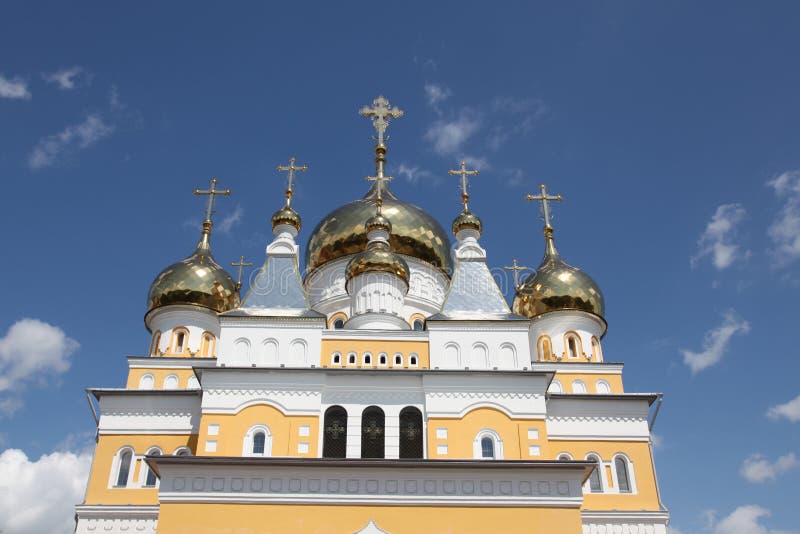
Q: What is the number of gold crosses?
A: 8